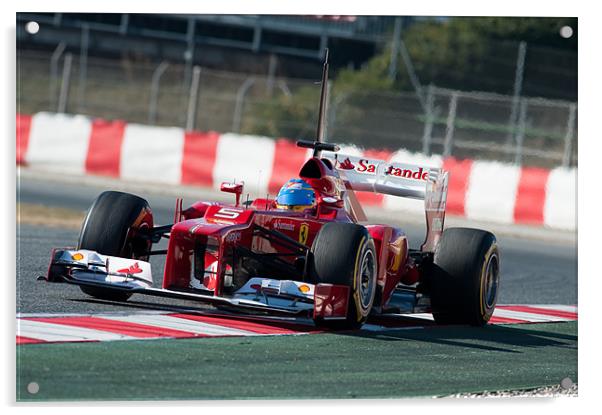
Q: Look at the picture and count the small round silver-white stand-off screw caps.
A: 4